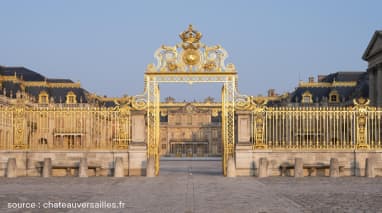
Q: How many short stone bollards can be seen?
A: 10